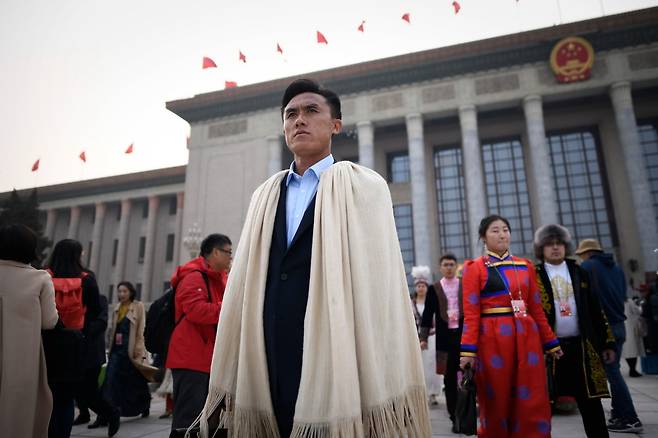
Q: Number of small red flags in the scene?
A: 11